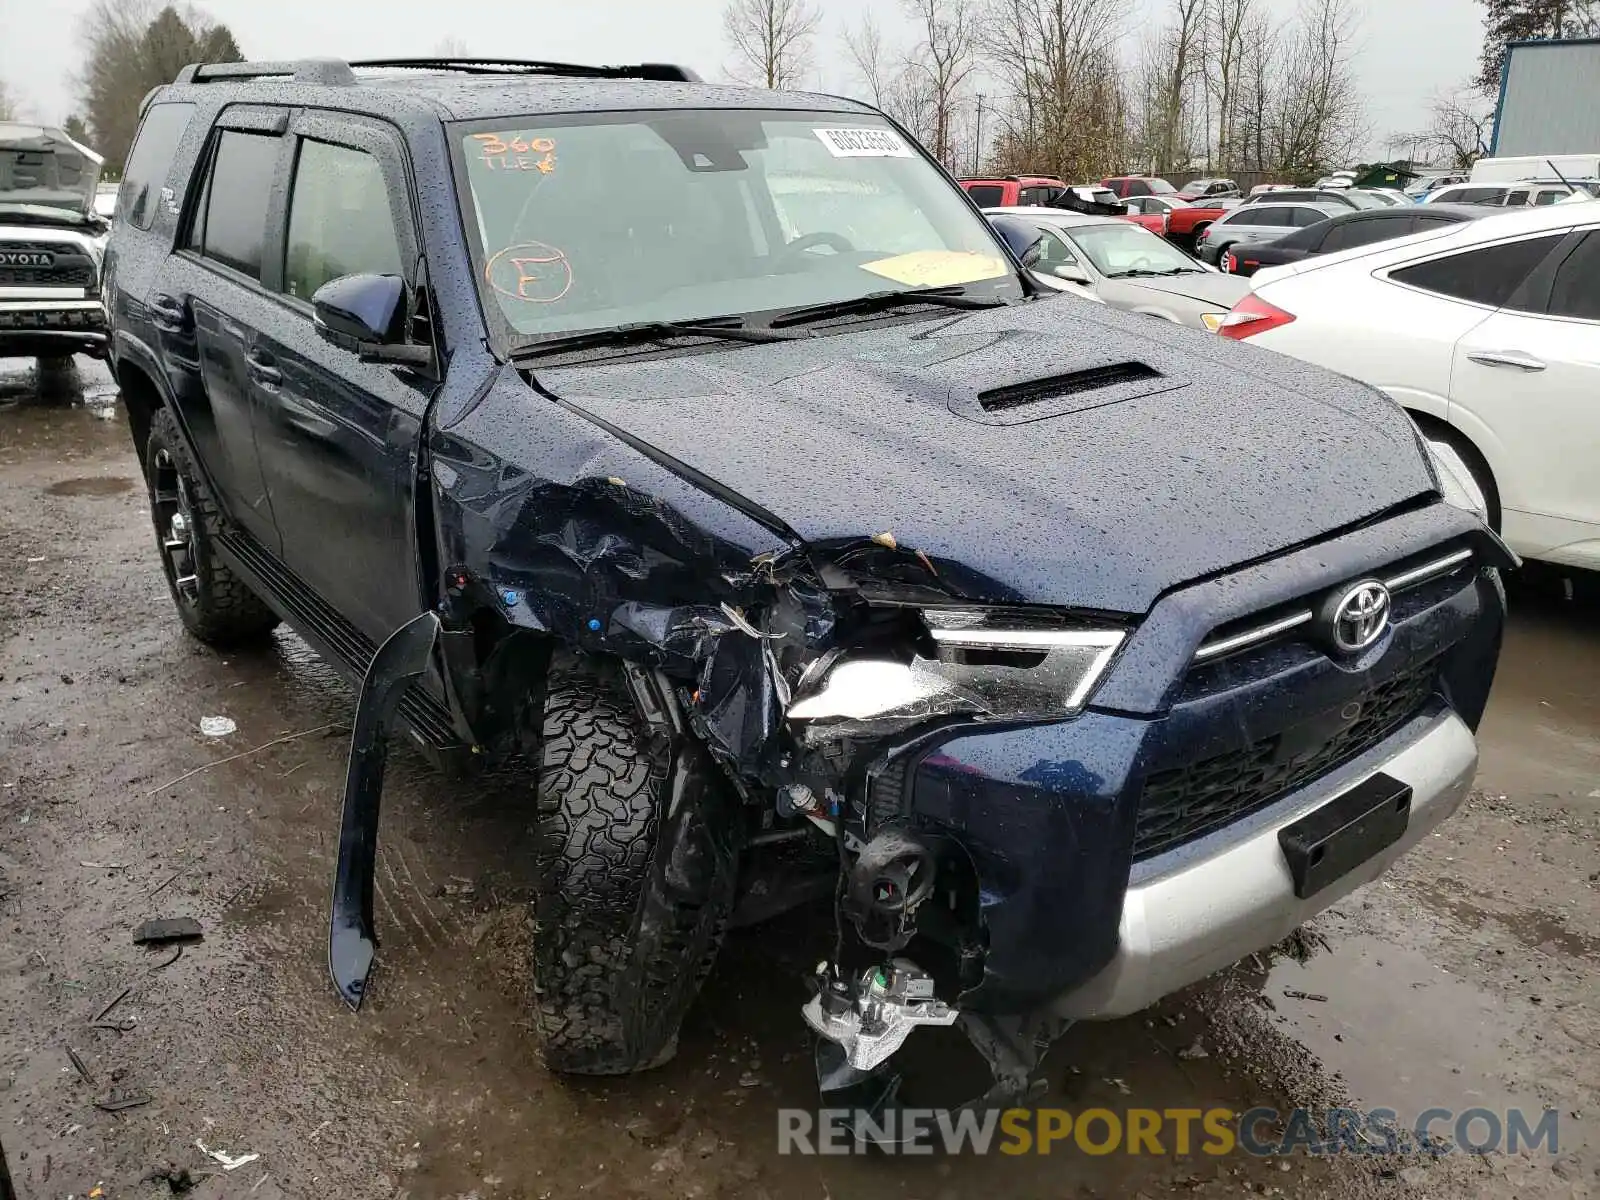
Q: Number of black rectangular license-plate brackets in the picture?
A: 1